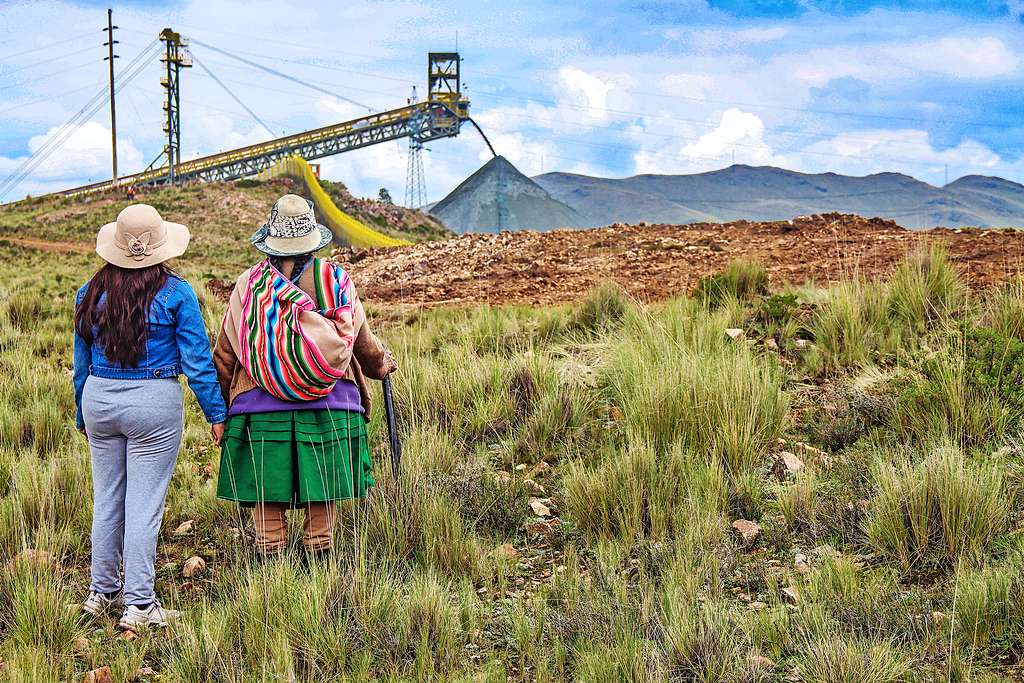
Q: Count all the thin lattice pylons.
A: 1